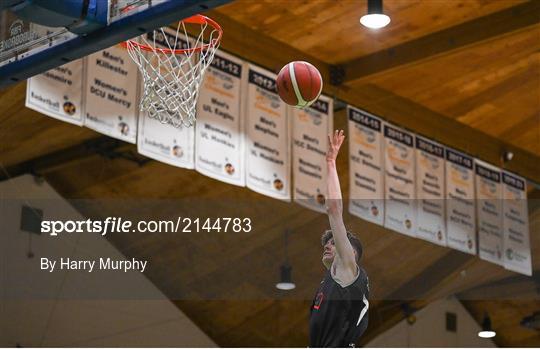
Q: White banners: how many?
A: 12